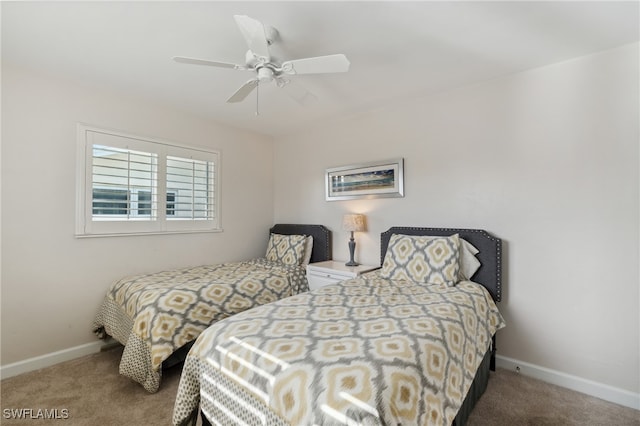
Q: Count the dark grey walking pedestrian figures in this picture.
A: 0